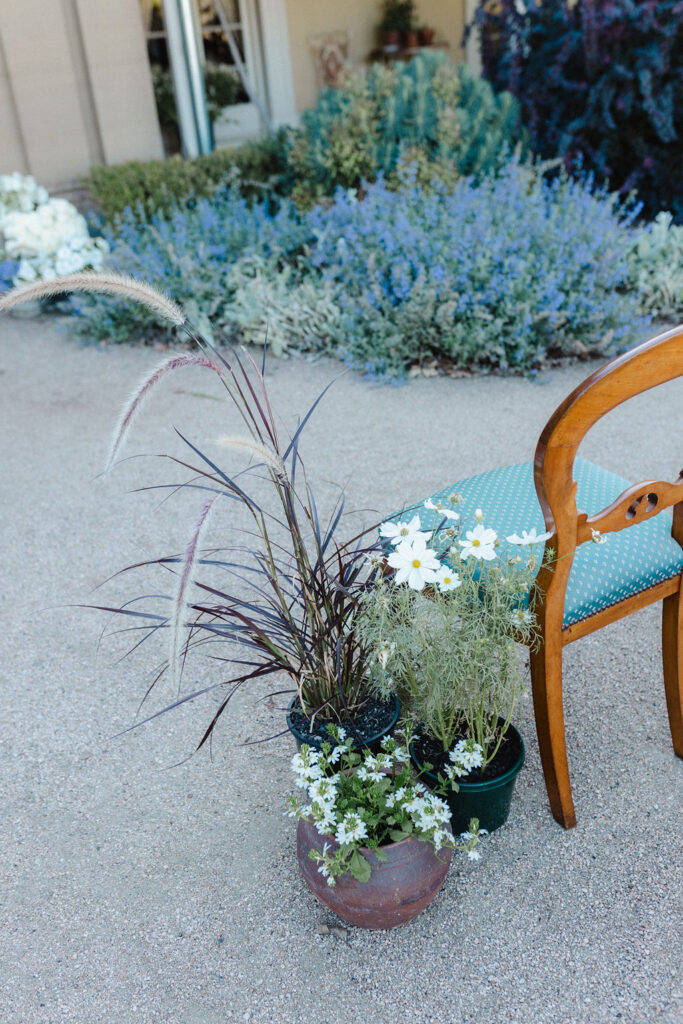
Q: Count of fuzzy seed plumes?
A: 4